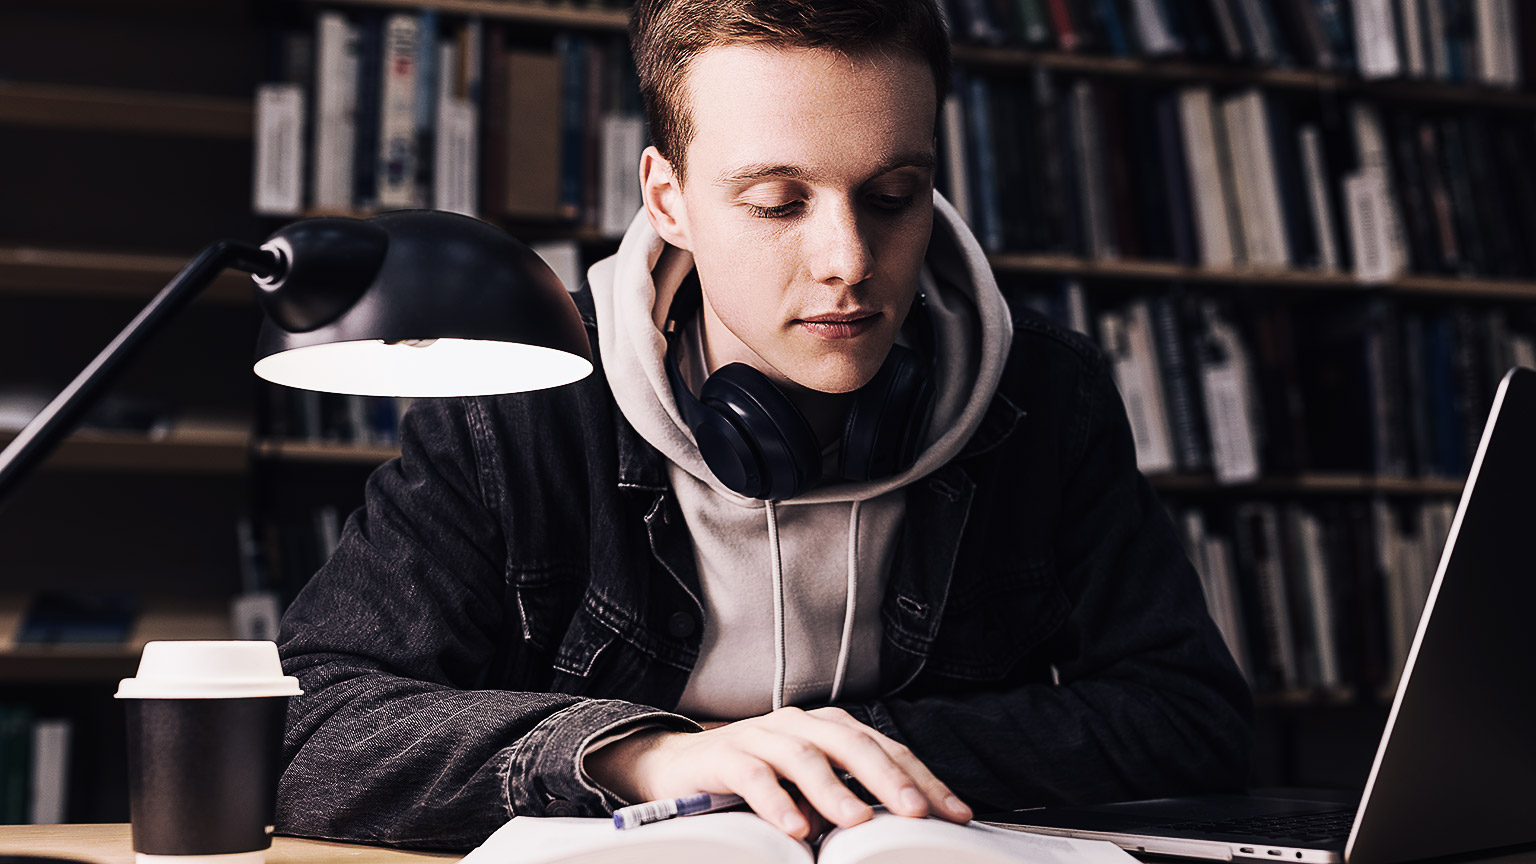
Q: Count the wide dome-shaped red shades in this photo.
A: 0